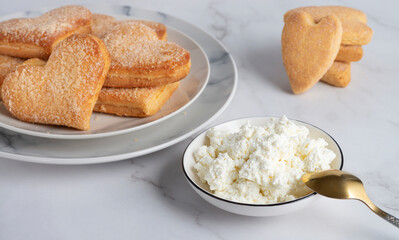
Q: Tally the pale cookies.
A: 4